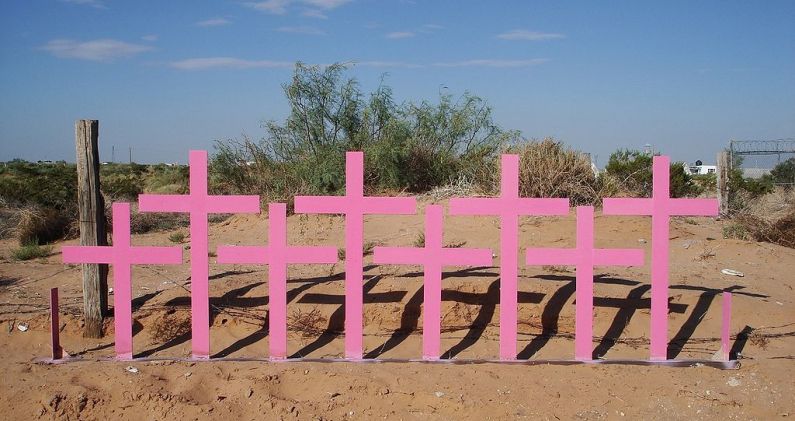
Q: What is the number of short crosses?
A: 4